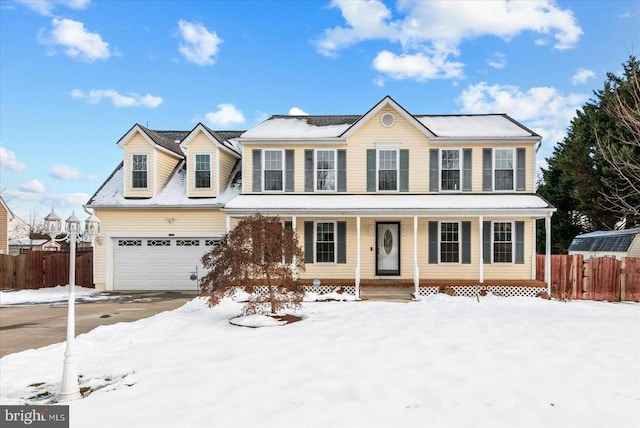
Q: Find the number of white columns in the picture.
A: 6